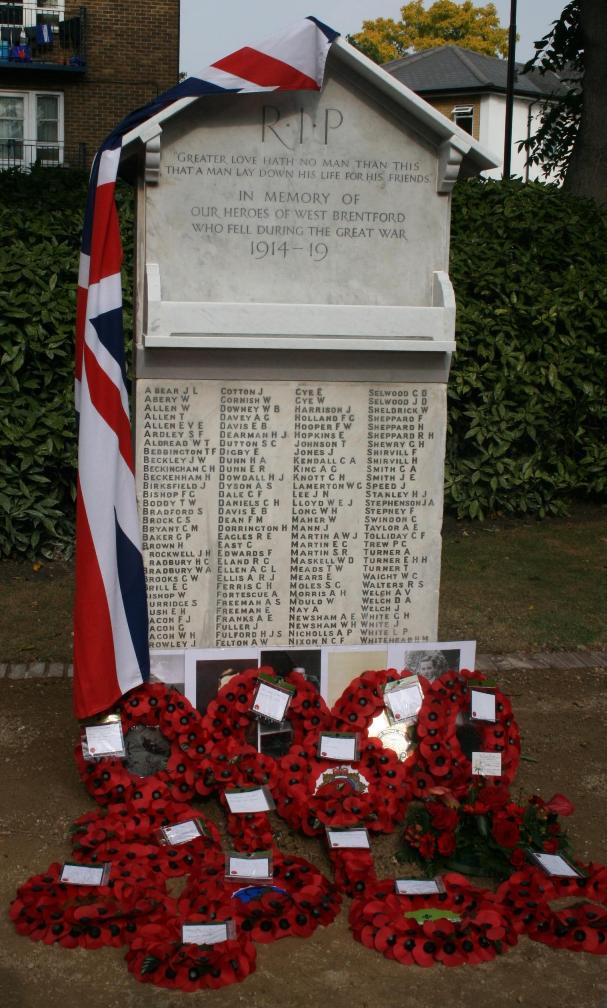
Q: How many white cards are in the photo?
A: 14